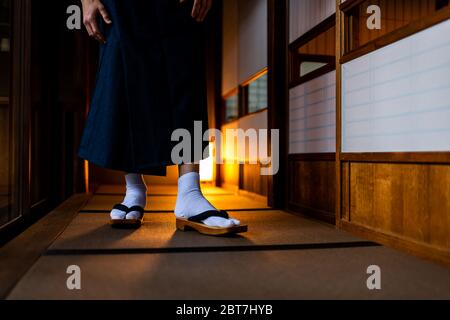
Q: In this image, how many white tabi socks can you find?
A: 2